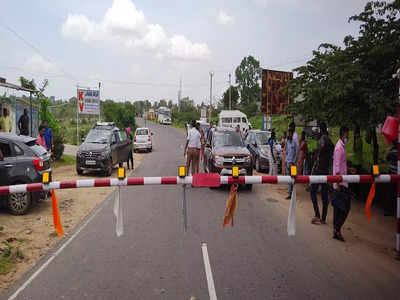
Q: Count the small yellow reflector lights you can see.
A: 6